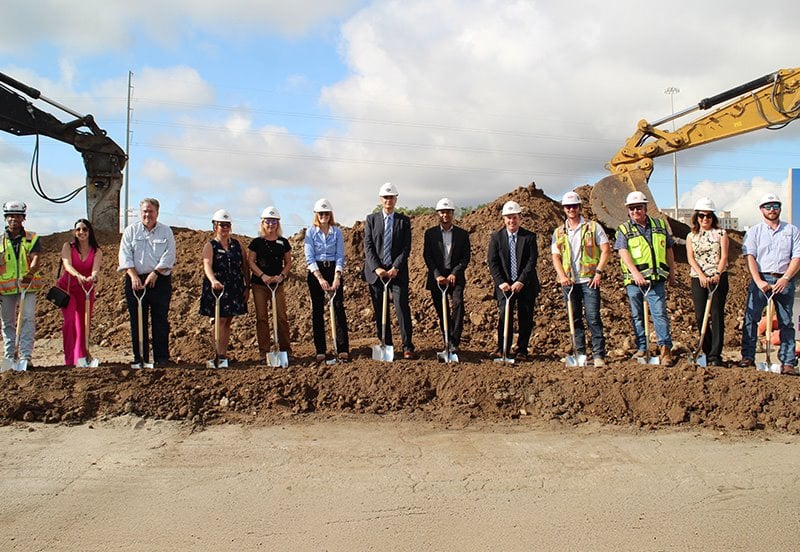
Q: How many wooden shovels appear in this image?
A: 13